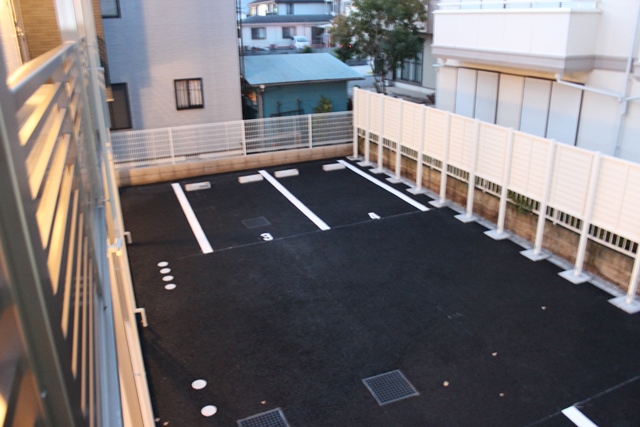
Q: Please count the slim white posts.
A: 11